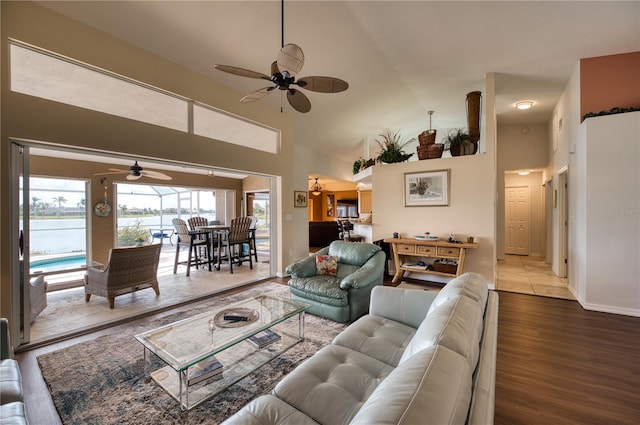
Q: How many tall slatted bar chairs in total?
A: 4